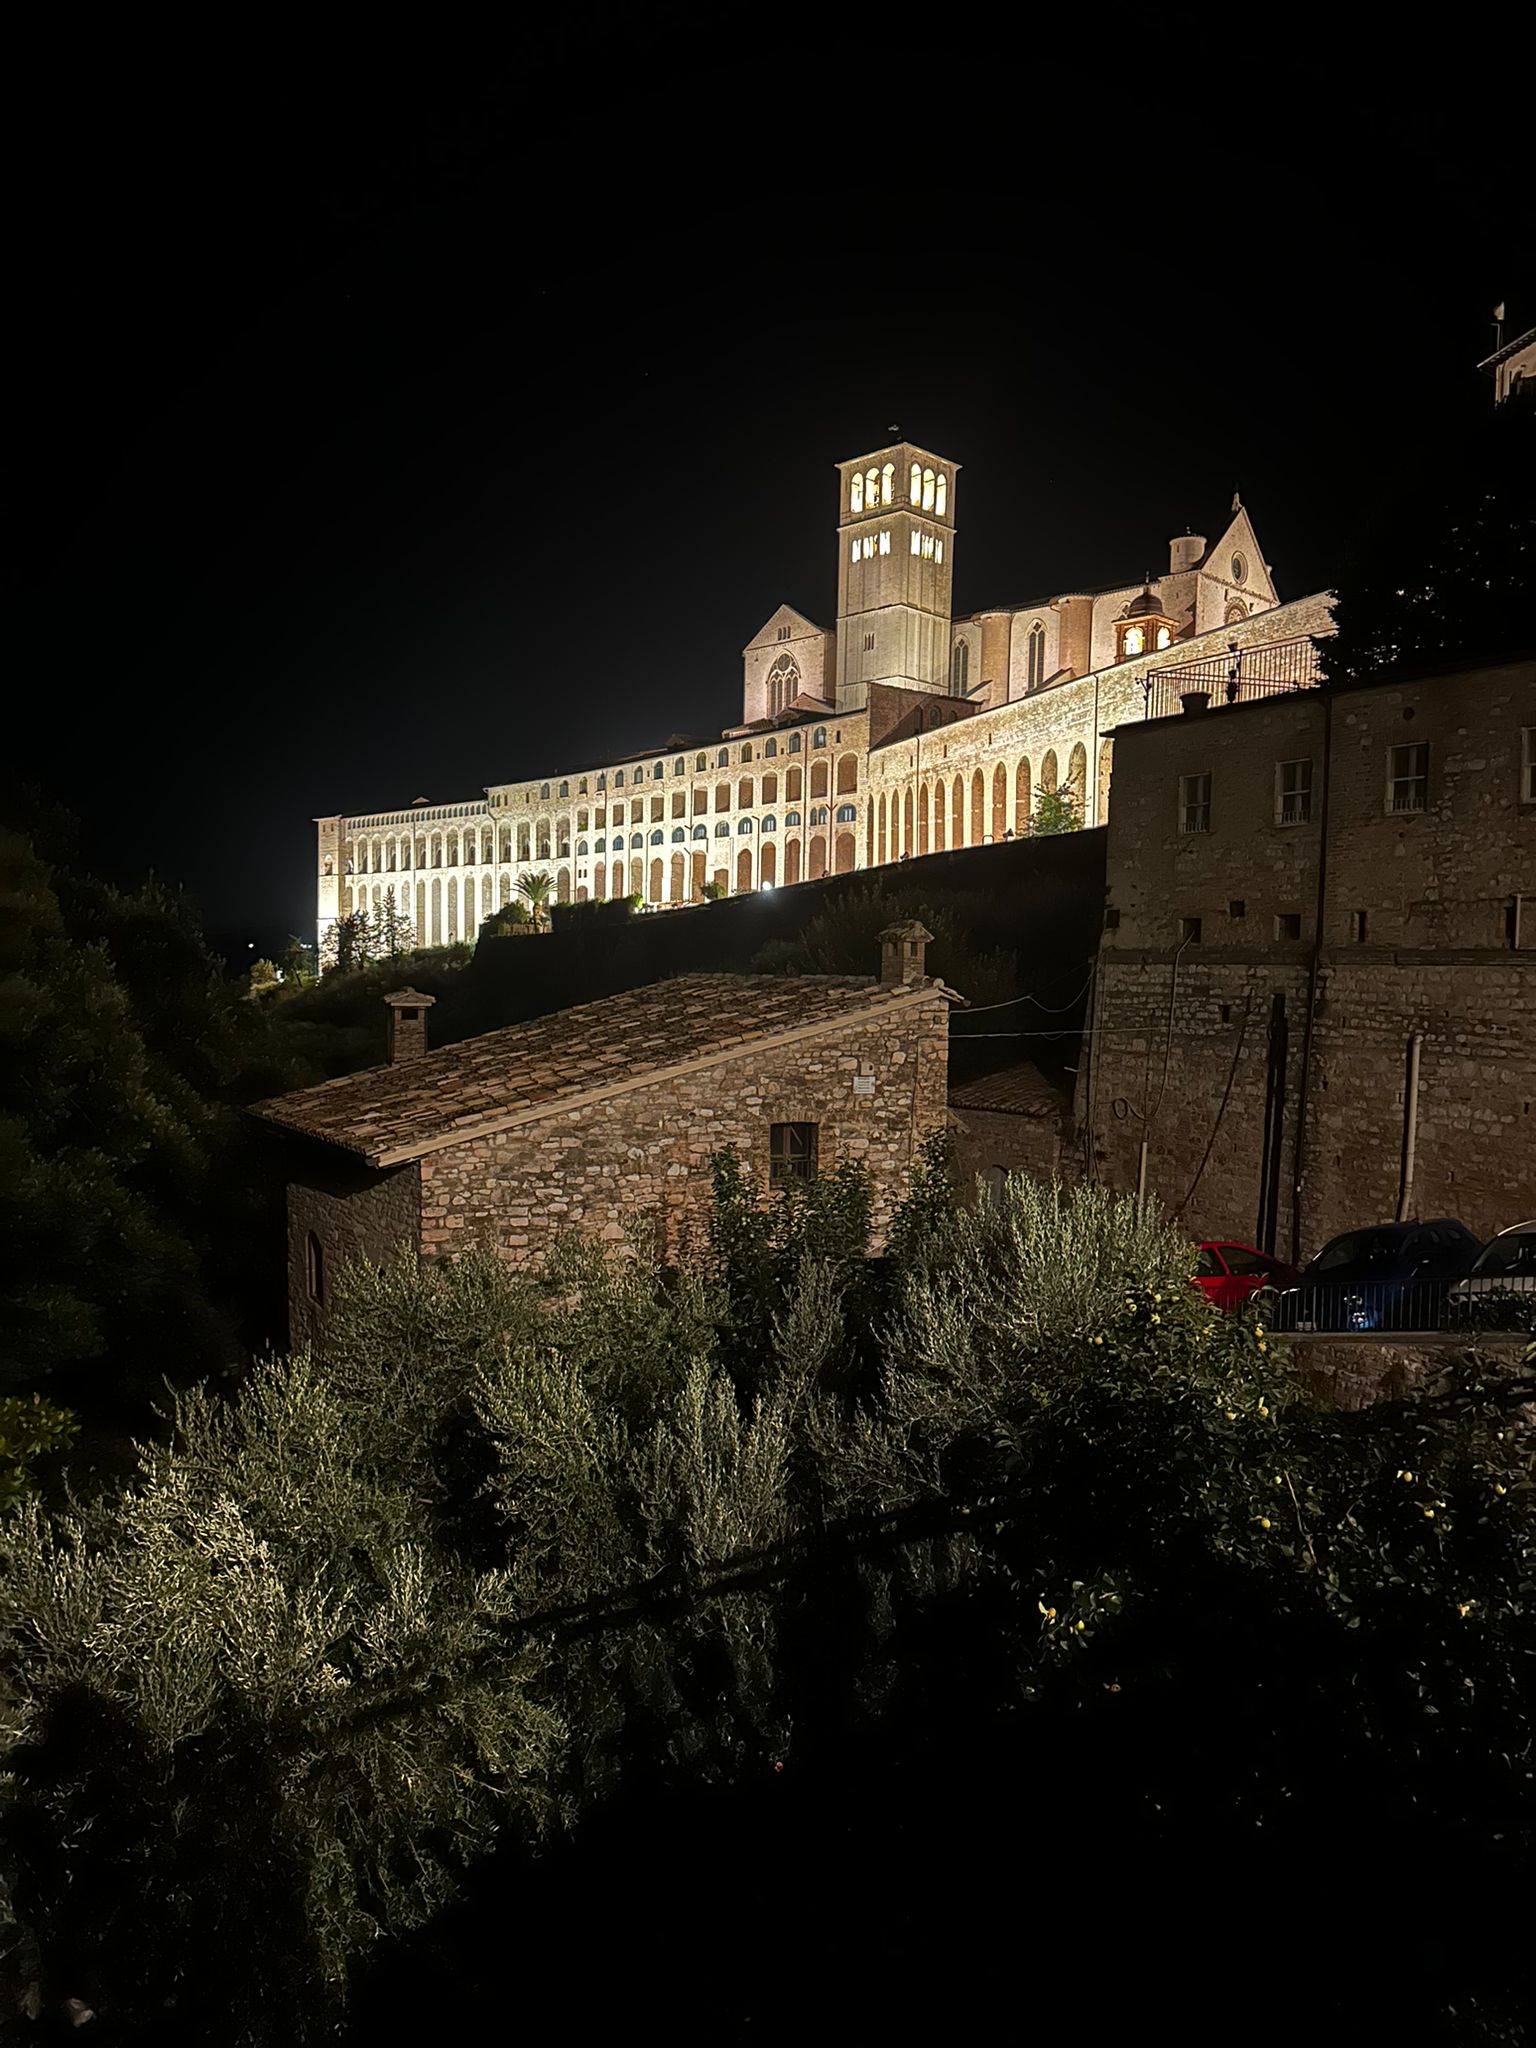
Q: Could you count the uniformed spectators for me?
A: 0